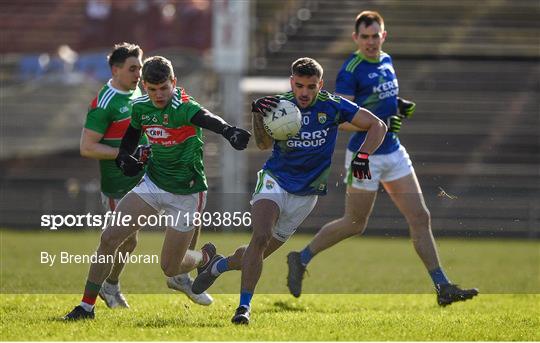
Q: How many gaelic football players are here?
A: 4